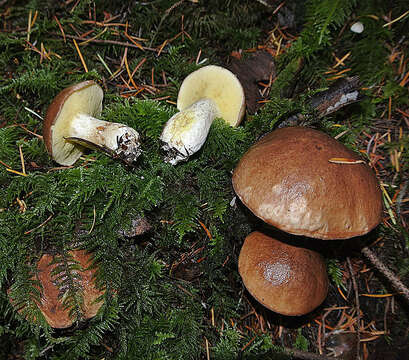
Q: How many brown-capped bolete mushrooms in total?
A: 5